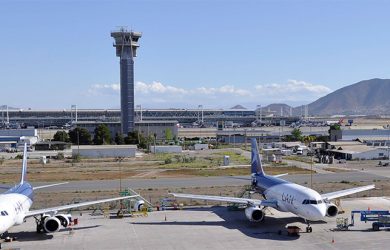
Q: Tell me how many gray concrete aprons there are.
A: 1